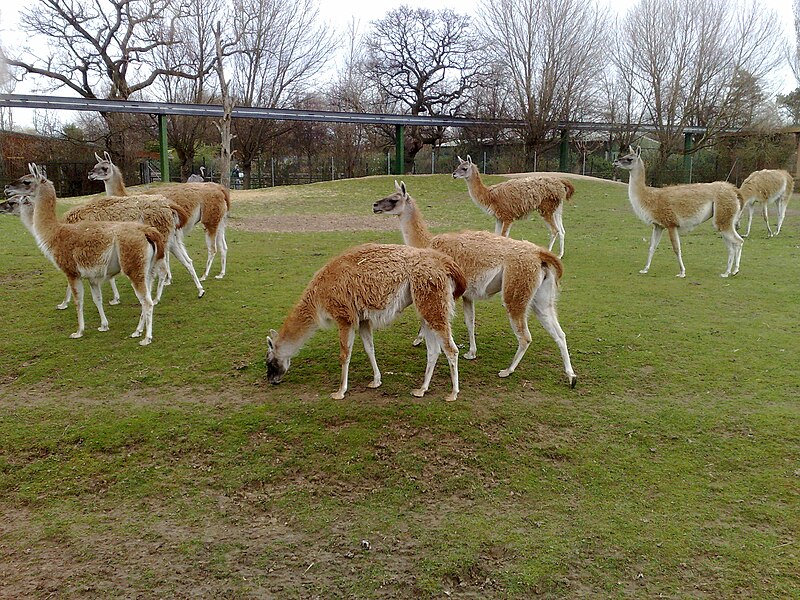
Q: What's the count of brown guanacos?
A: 8